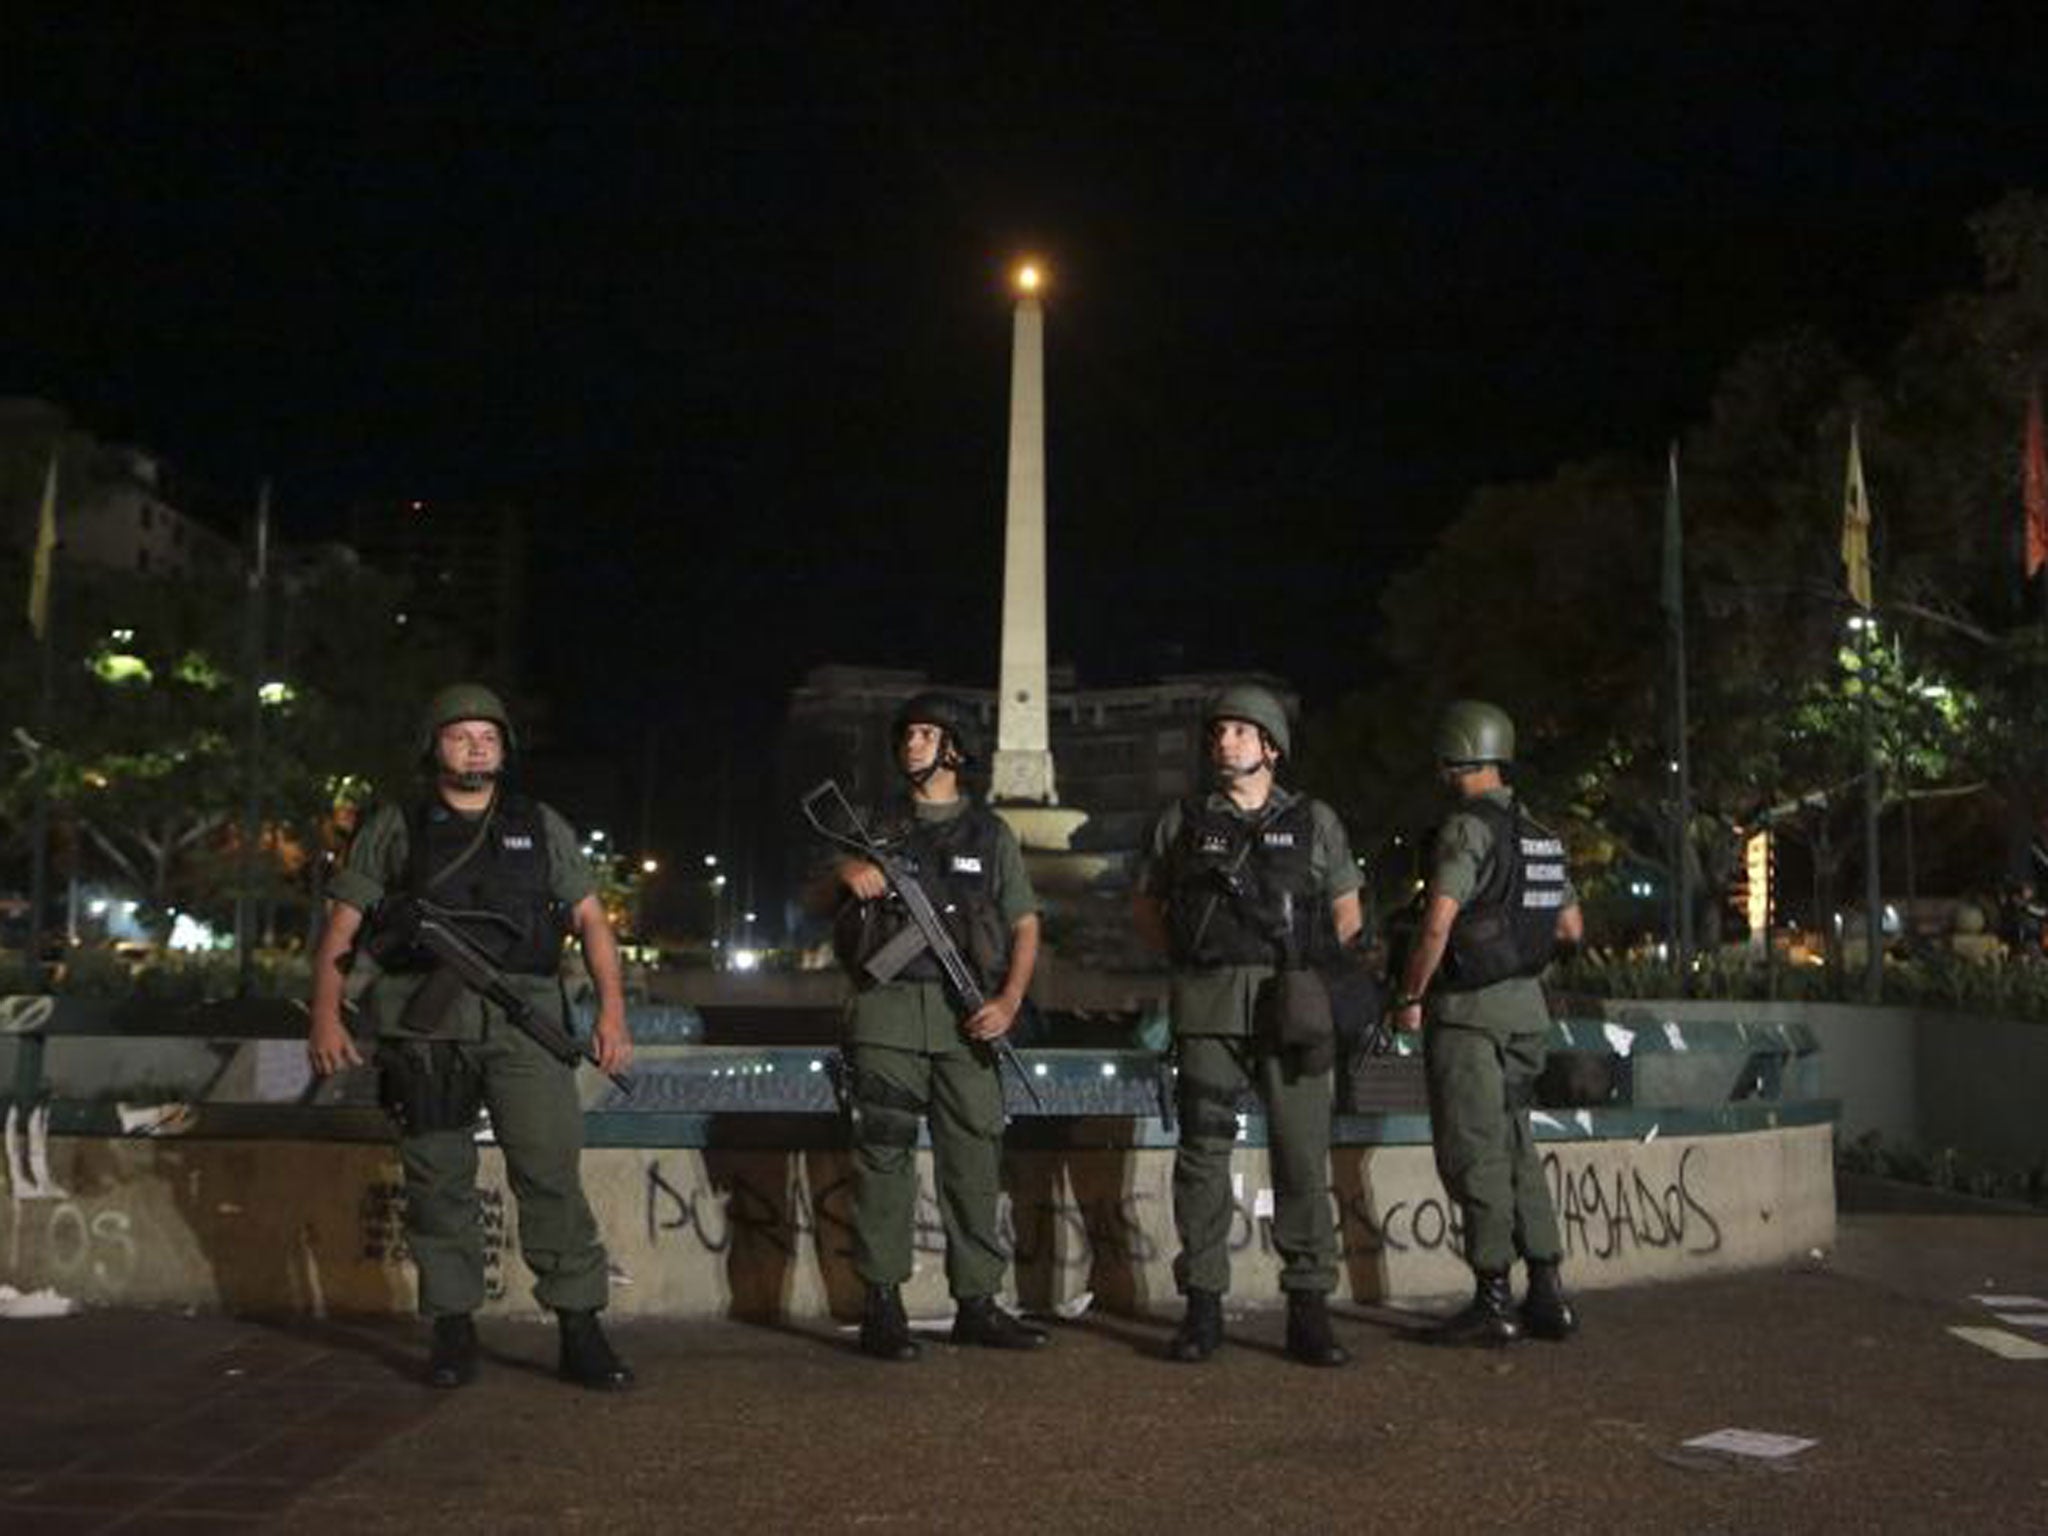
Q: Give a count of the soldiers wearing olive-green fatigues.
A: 4